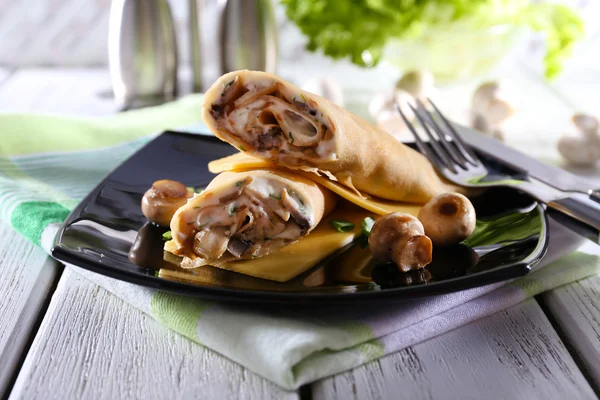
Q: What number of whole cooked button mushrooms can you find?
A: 3